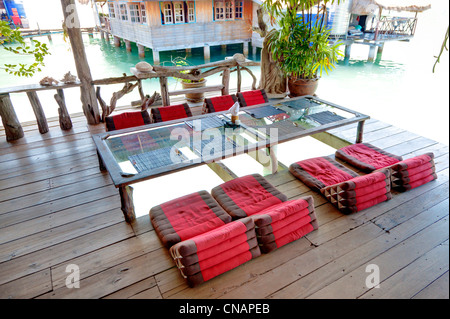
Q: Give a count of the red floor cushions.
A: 8